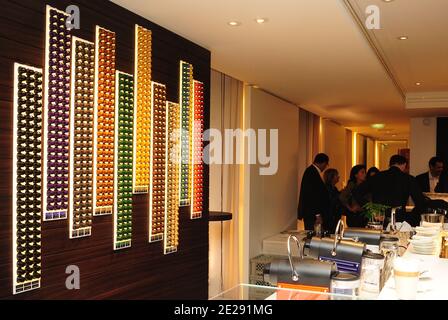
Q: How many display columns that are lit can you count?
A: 10